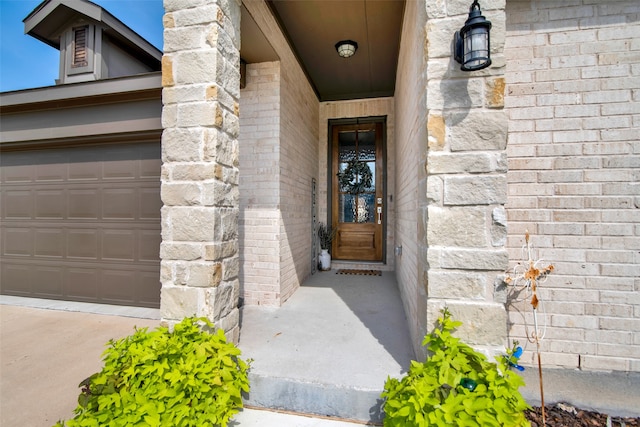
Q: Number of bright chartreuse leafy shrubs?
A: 2